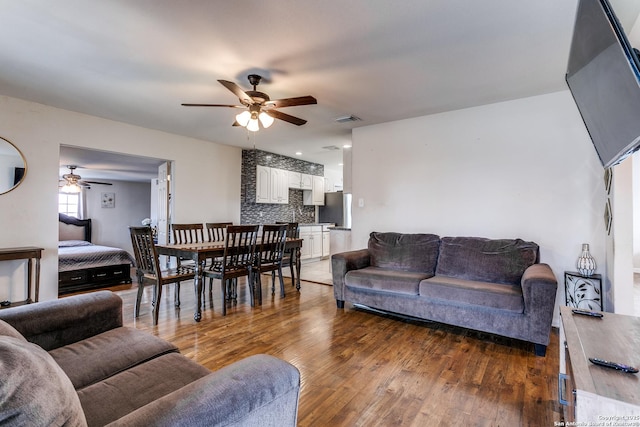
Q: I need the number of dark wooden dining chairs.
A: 6